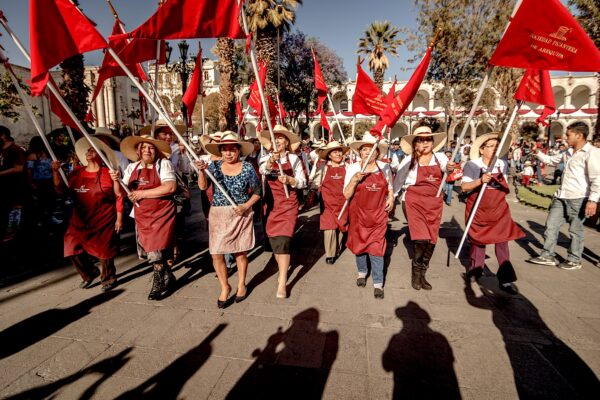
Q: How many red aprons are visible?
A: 7